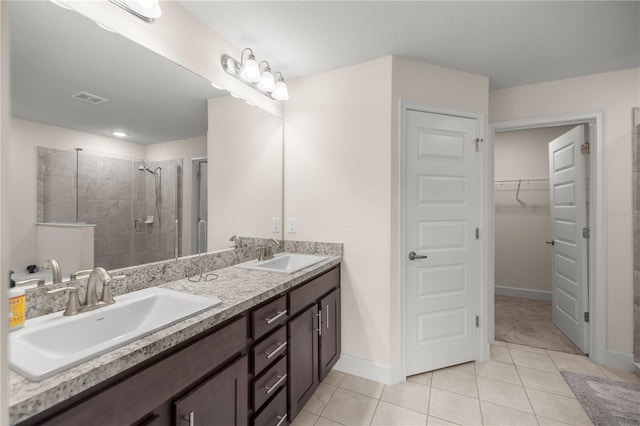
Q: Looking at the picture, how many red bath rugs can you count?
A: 0